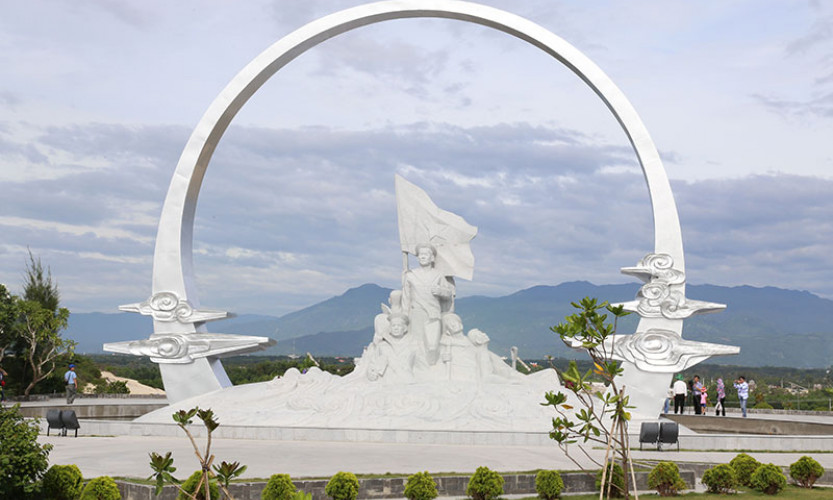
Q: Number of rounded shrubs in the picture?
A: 14